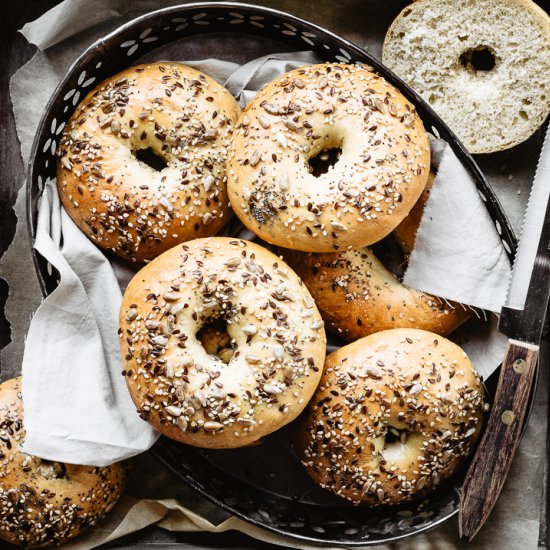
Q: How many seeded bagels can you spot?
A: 6